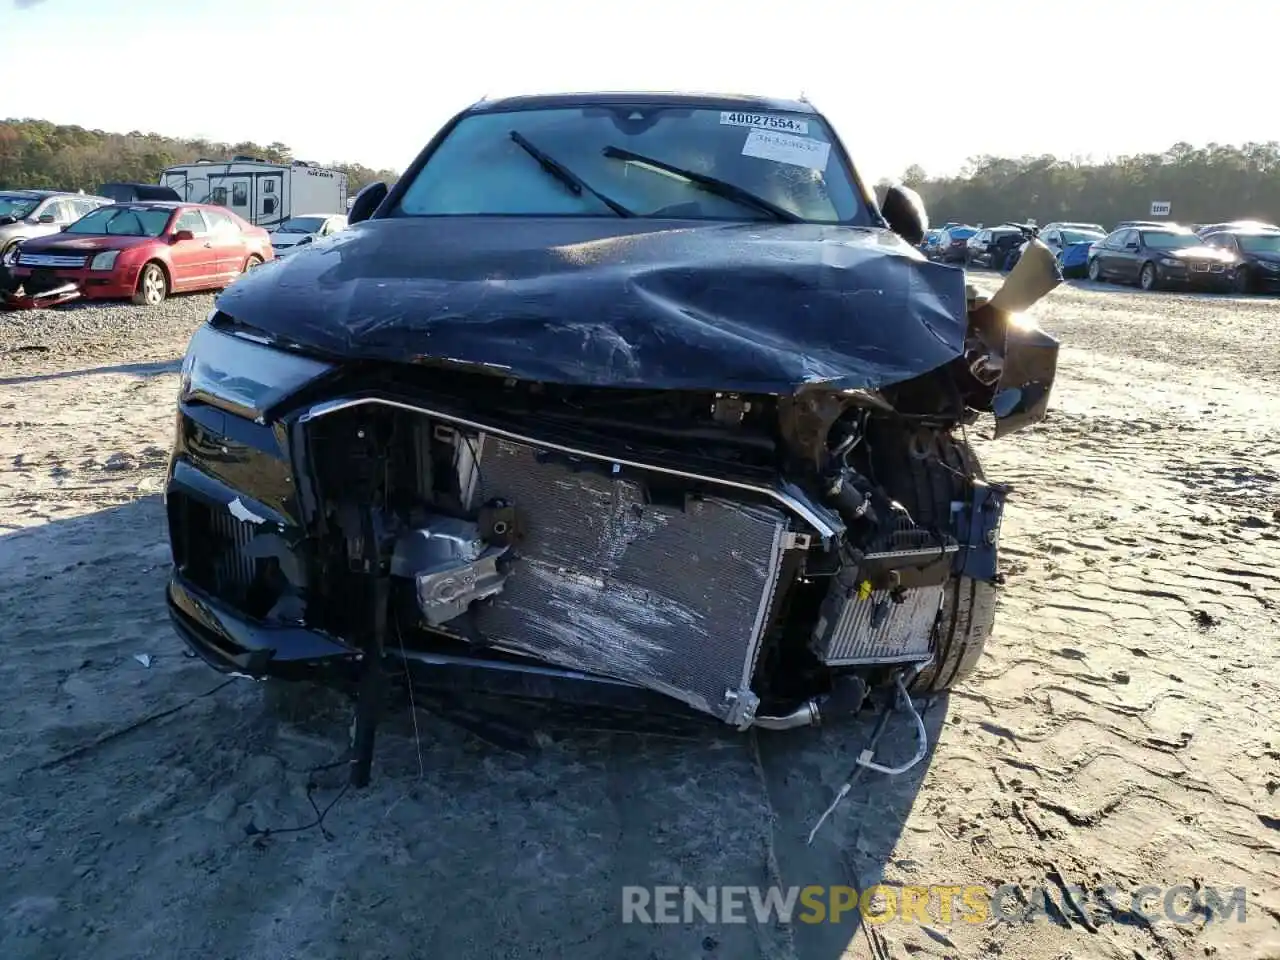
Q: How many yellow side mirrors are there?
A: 0